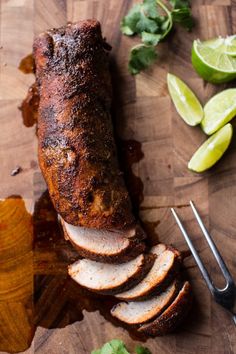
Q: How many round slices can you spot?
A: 5